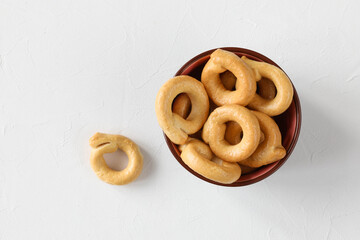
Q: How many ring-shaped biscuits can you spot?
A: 7